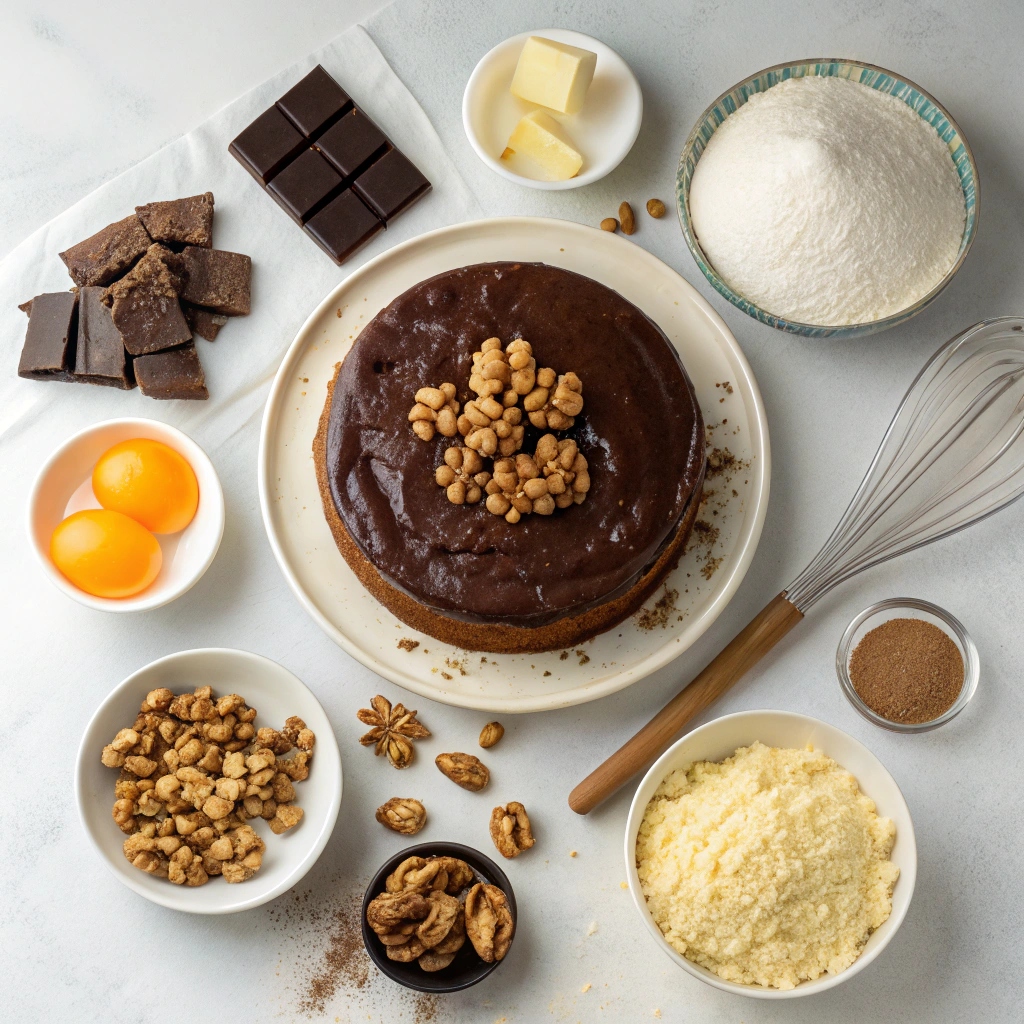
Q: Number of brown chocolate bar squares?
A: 6